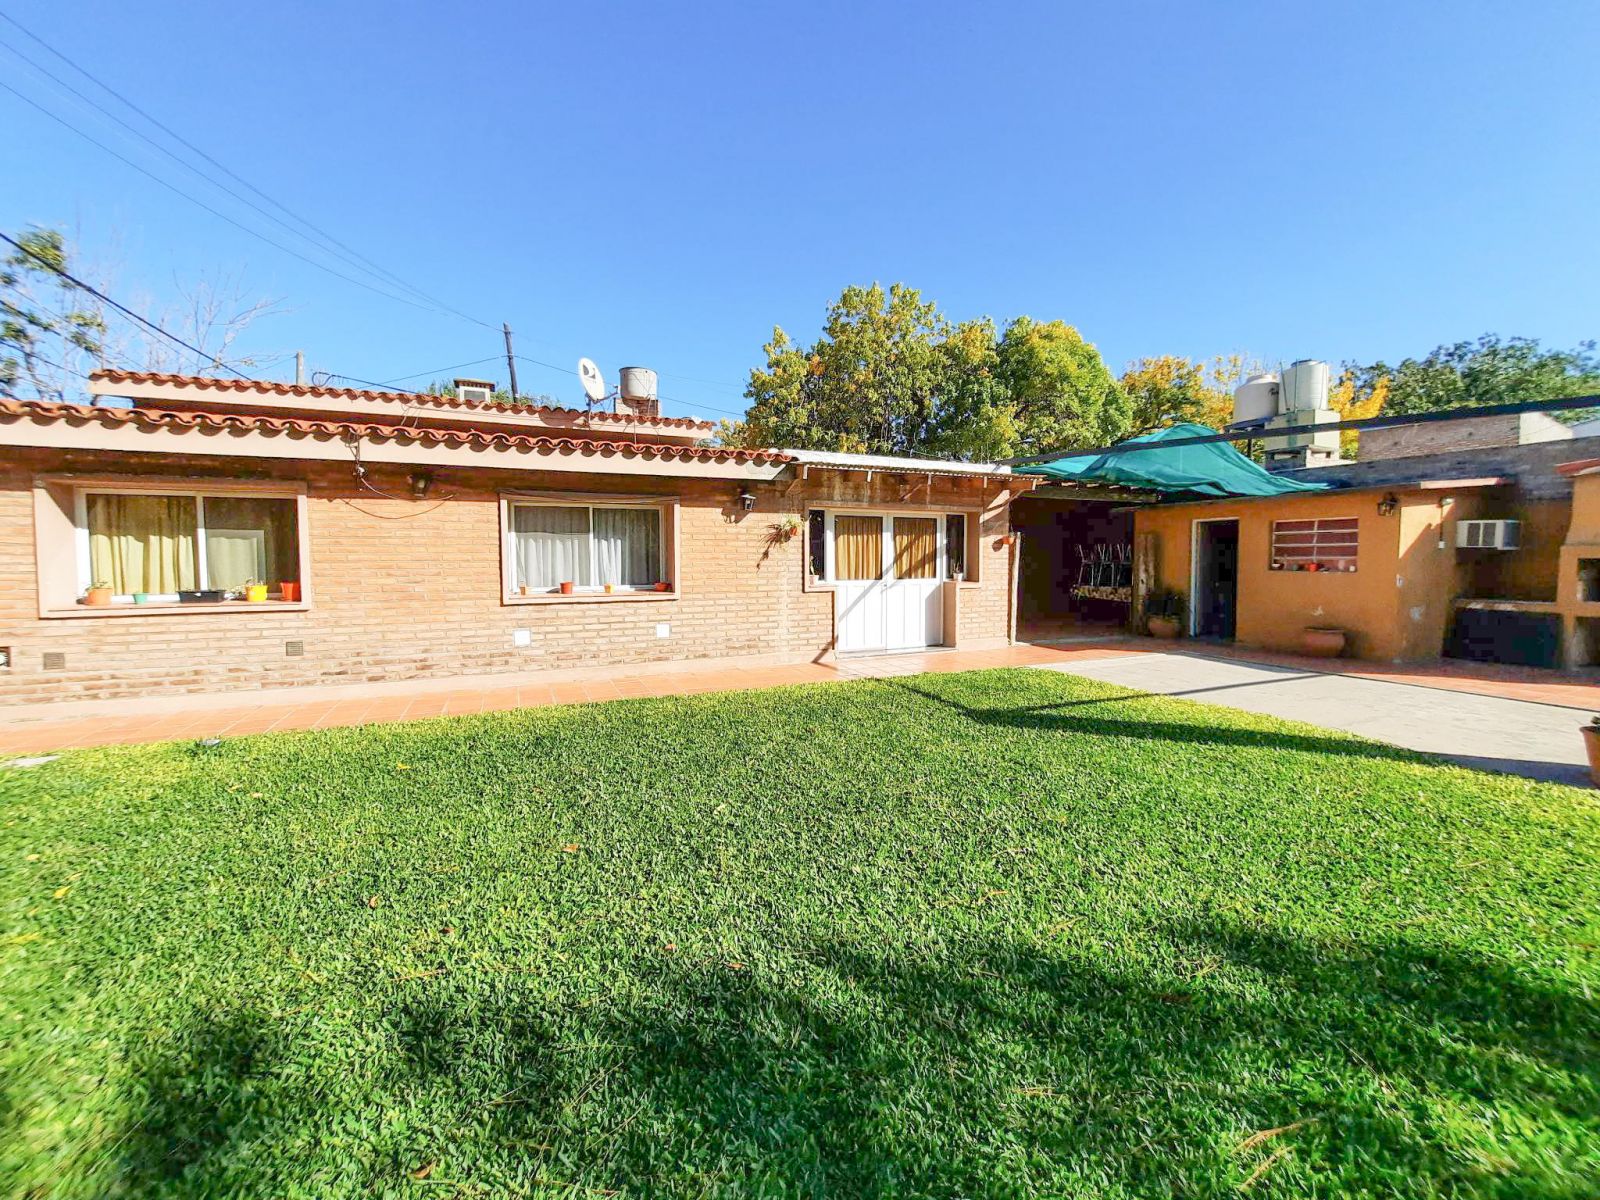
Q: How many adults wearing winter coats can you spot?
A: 0